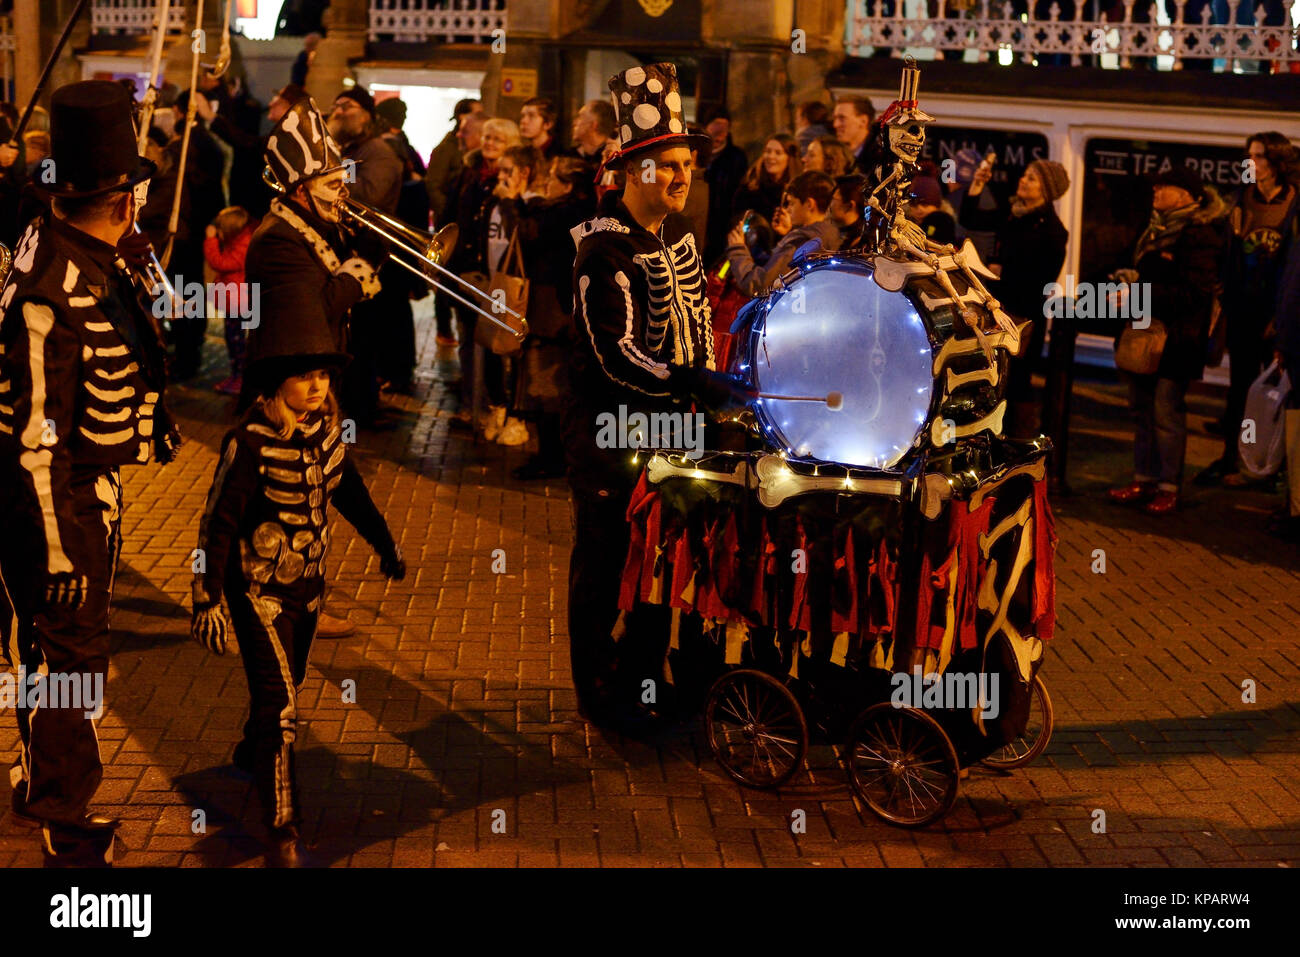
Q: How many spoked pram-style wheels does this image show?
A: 3